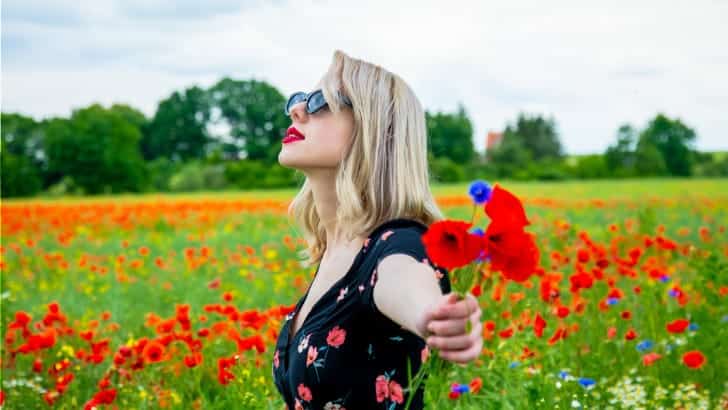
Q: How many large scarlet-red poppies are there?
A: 3